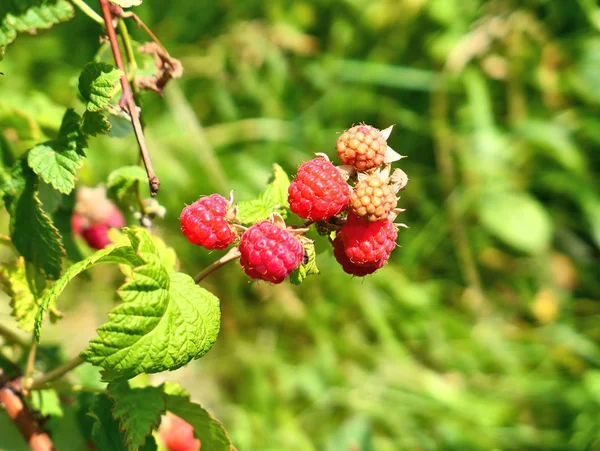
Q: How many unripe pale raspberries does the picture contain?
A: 2